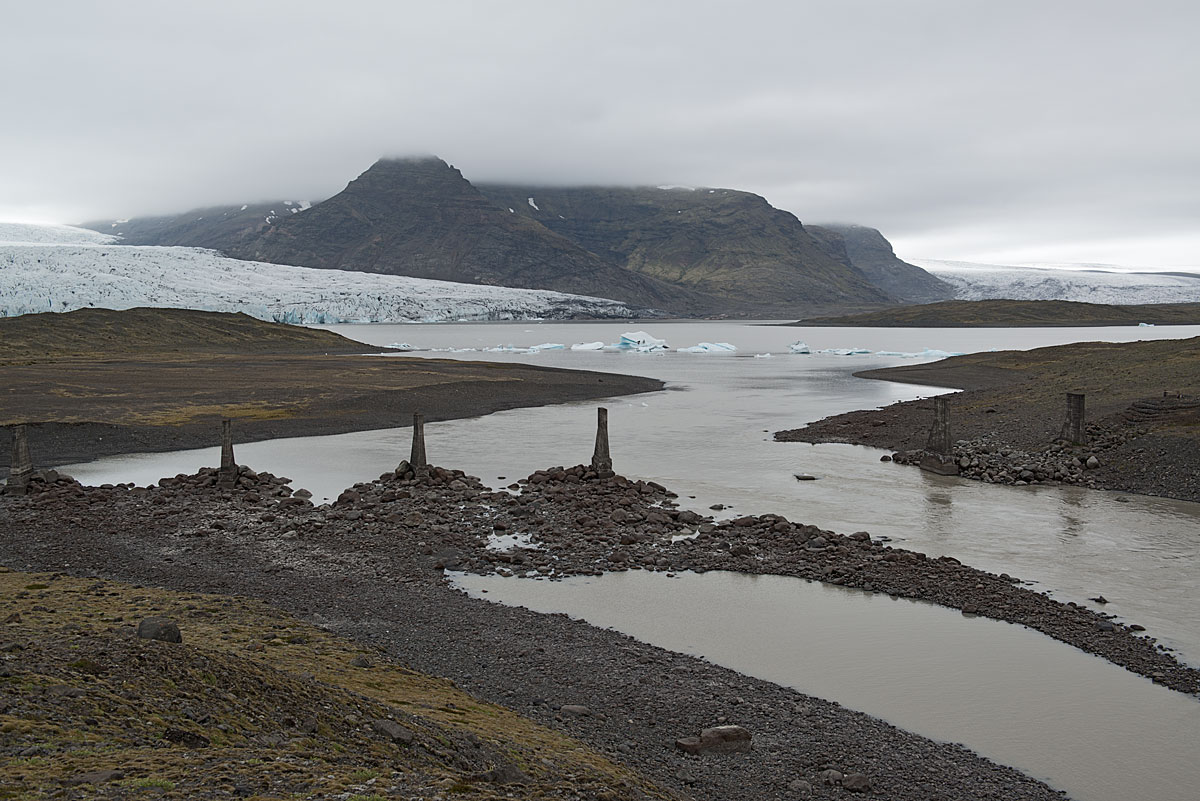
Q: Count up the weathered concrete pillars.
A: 6